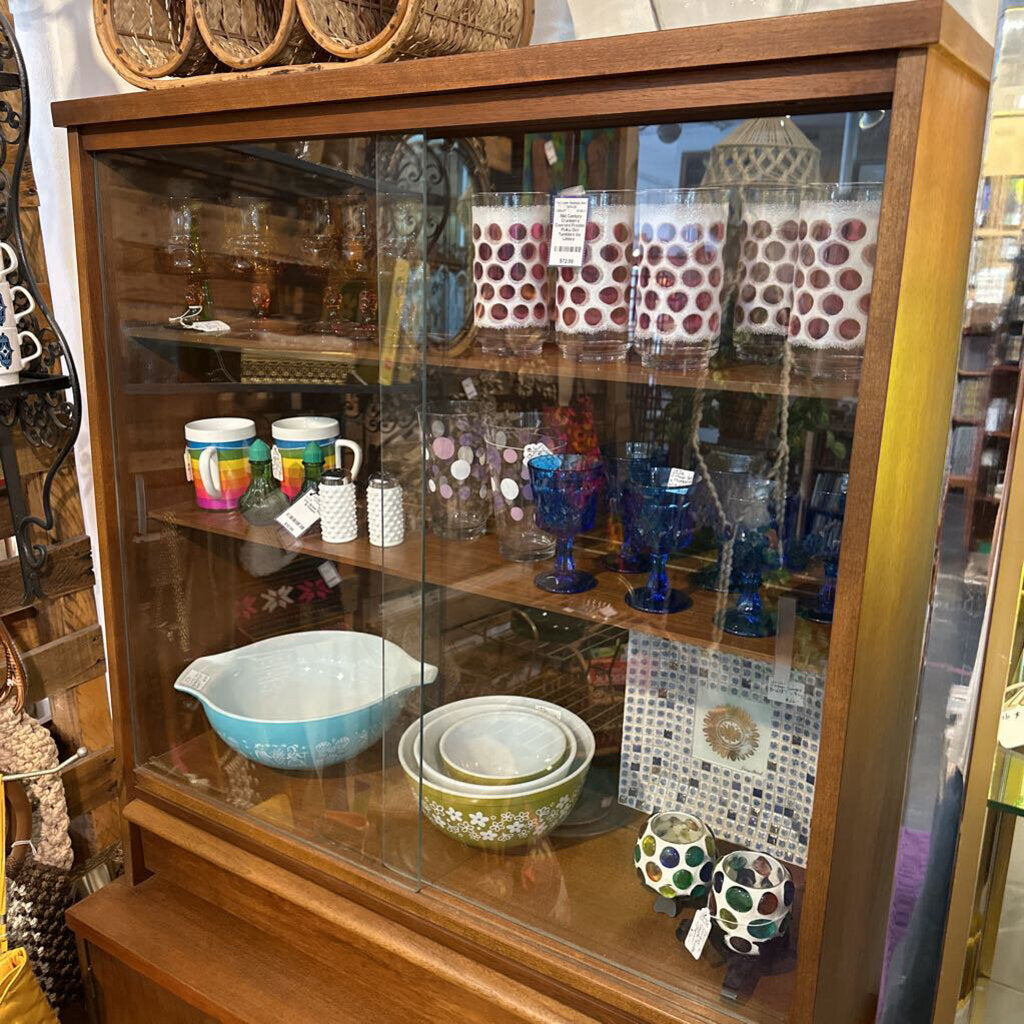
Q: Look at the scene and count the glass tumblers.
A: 7